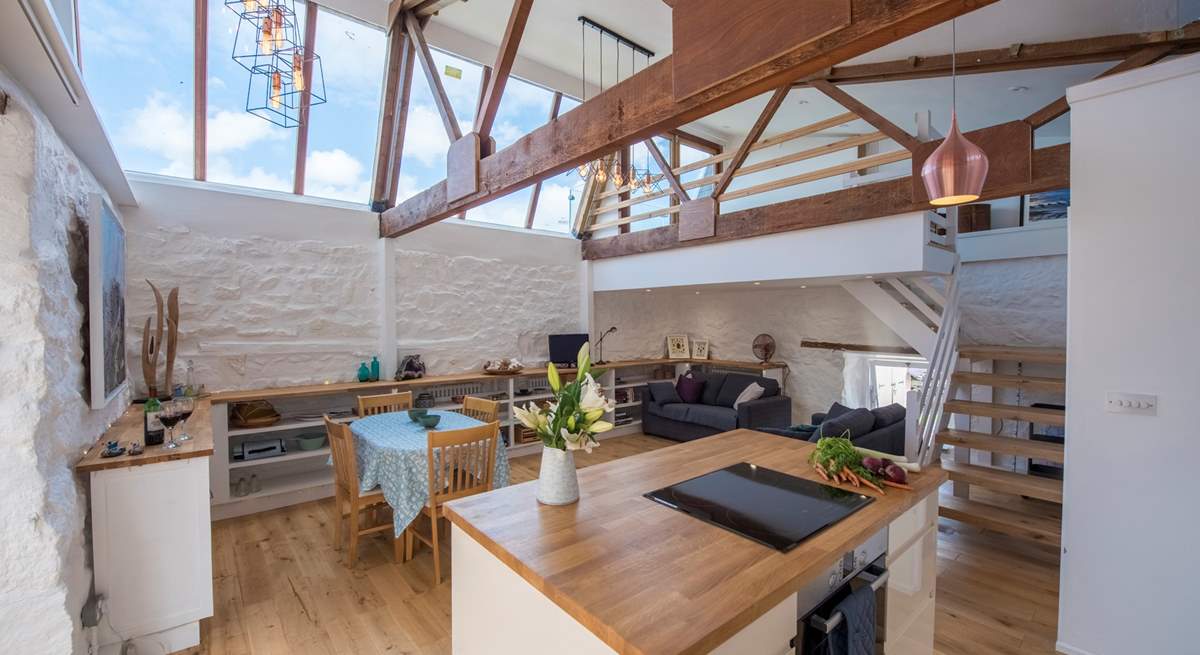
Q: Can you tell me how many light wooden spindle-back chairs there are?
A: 4